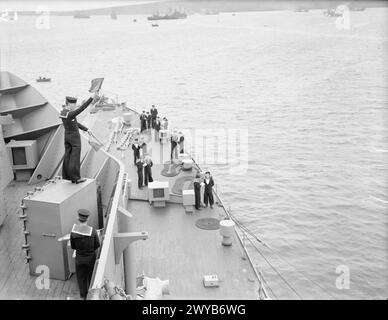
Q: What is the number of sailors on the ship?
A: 15